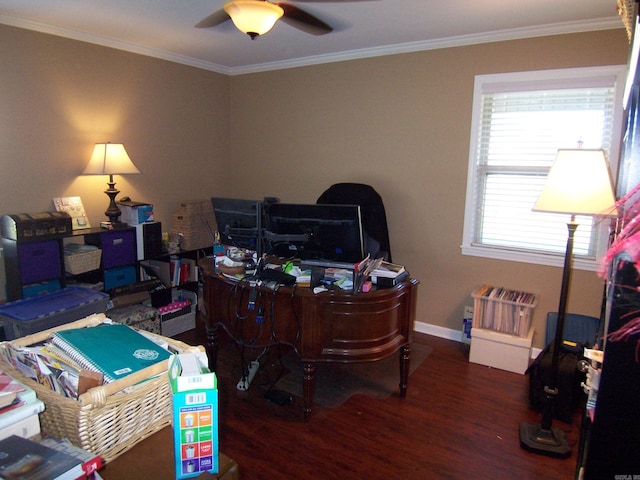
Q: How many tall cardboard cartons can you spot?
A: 1